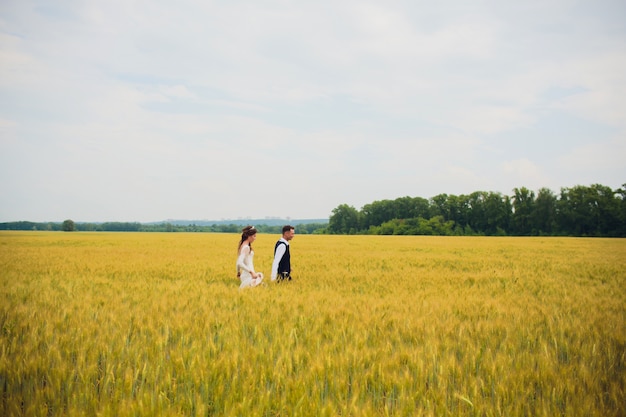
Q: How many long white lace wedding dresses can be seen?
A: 1